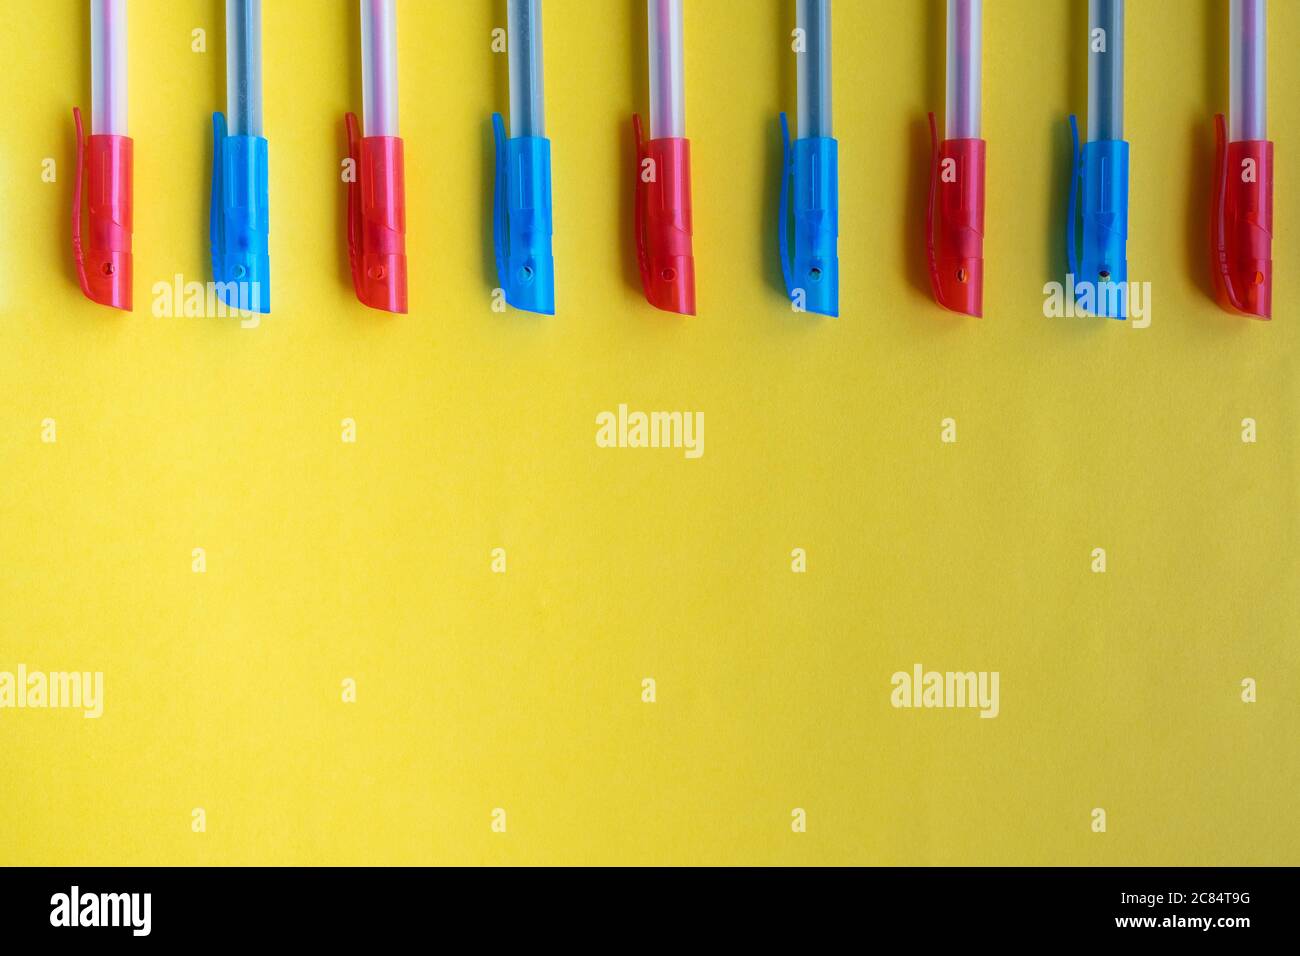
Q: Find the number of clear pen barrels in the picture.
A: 9